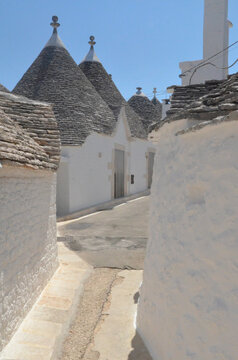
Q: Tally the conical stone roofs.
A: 4